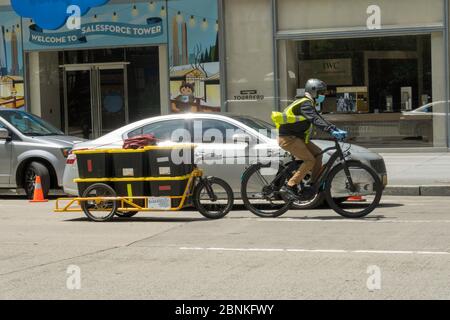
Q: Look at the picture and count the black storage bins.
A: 6